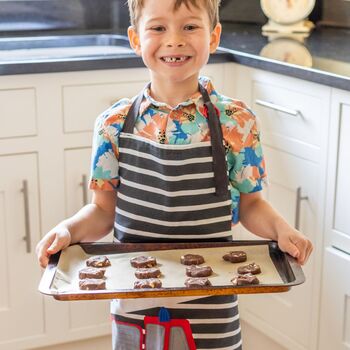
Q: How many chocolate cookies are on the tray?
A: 12